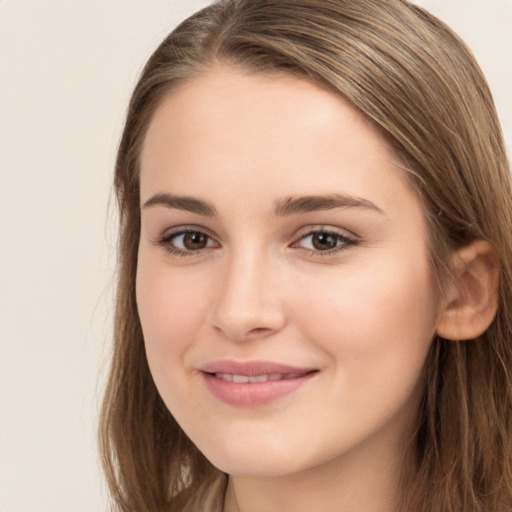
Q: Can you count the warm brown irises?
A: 2